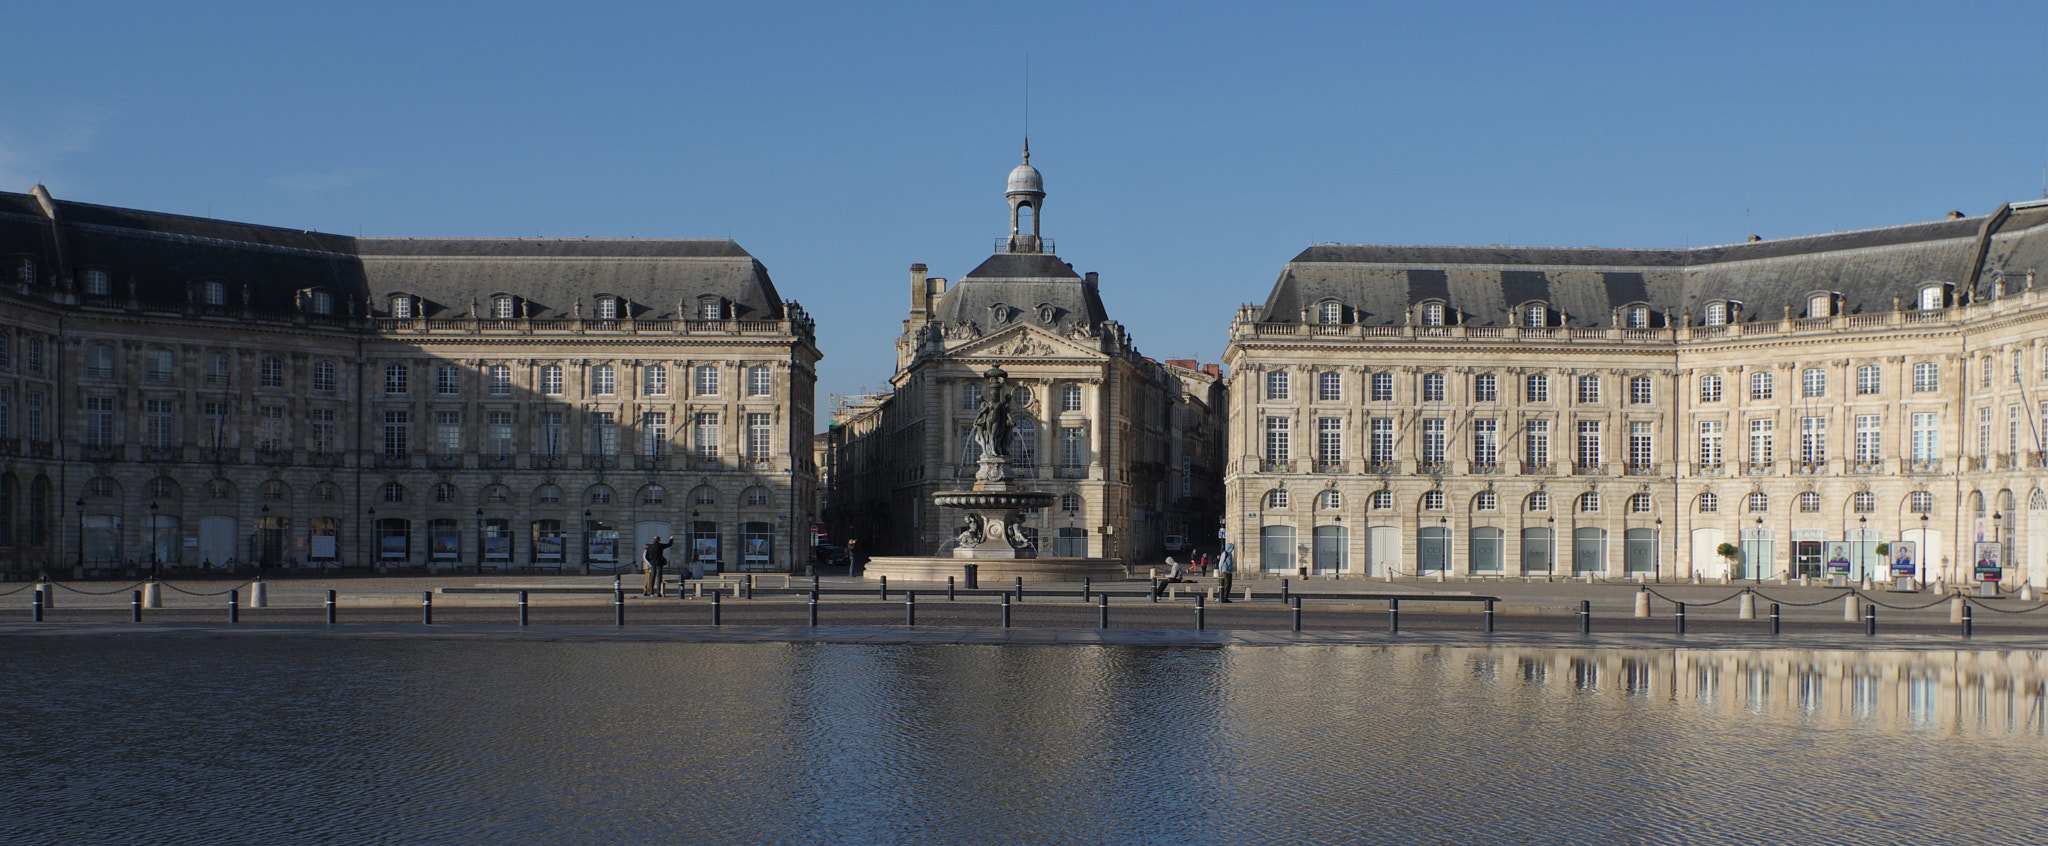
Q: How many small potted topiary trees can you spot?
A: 2